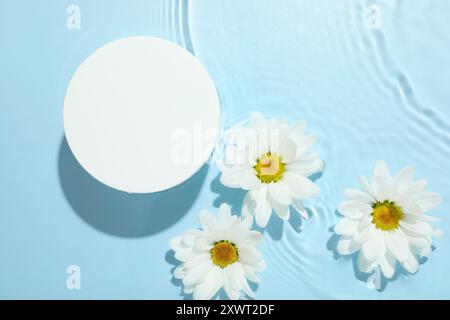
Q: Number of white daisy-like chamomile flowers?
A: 3